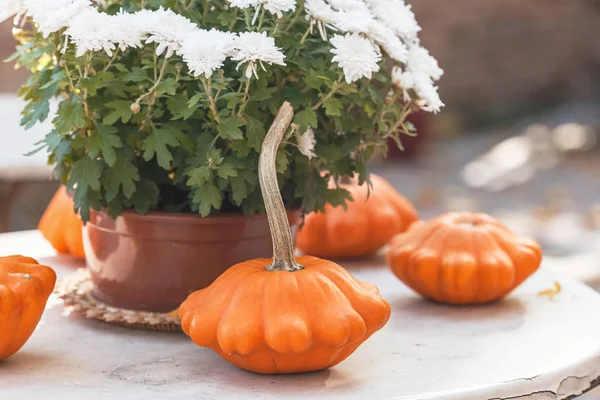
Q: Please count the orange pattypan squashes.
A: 5